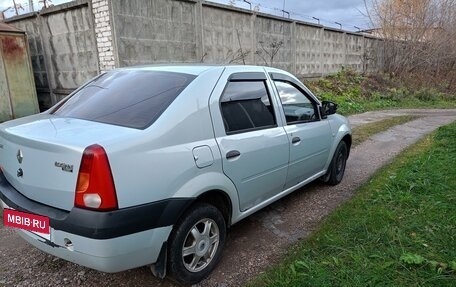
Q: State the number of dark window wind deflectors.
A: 2